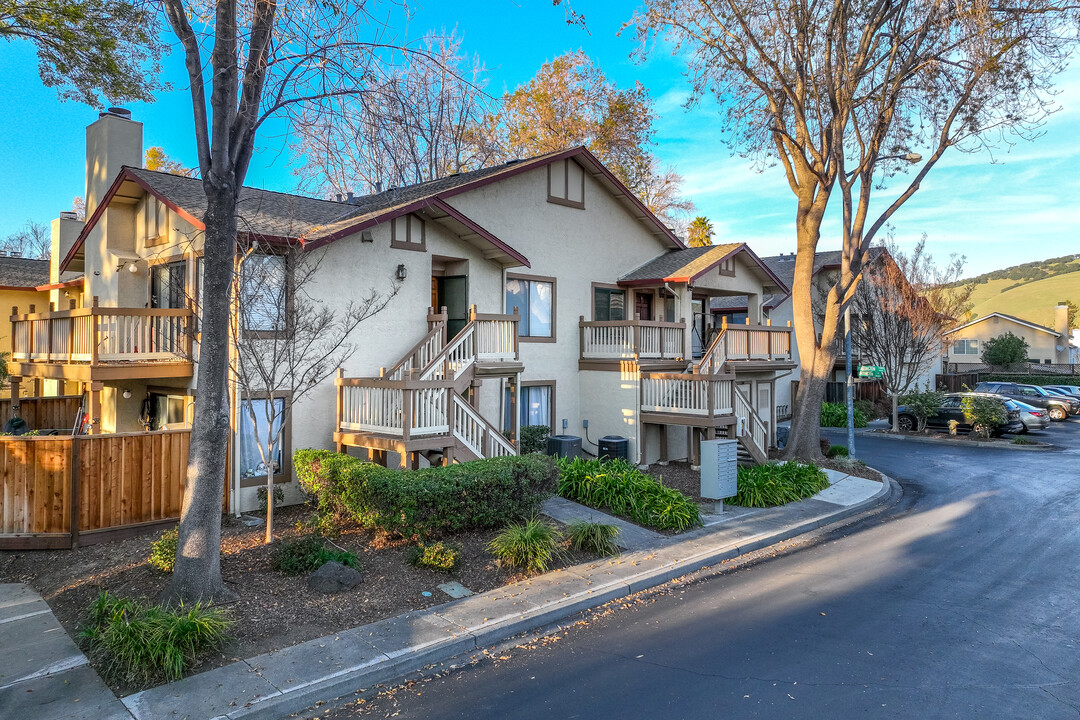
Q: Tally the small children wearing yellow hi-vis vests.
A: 0